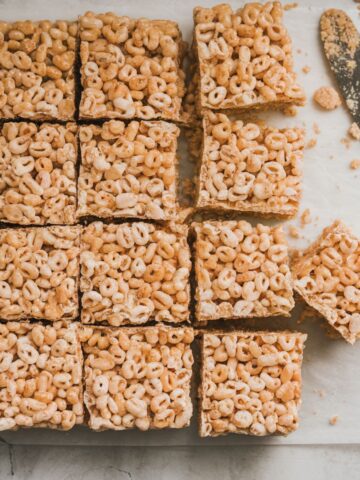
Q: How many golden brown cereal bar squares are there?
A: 13